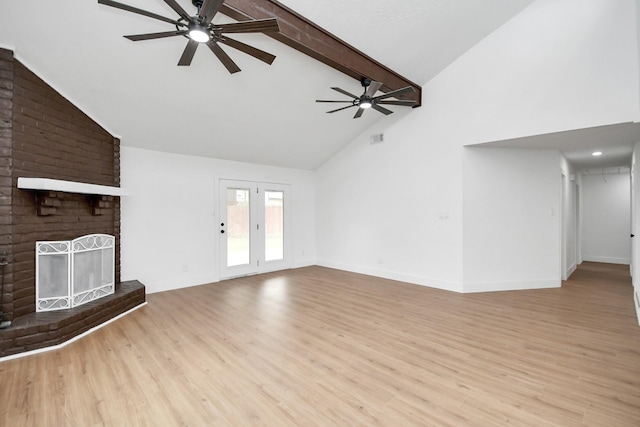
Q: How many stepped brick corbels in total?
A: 2